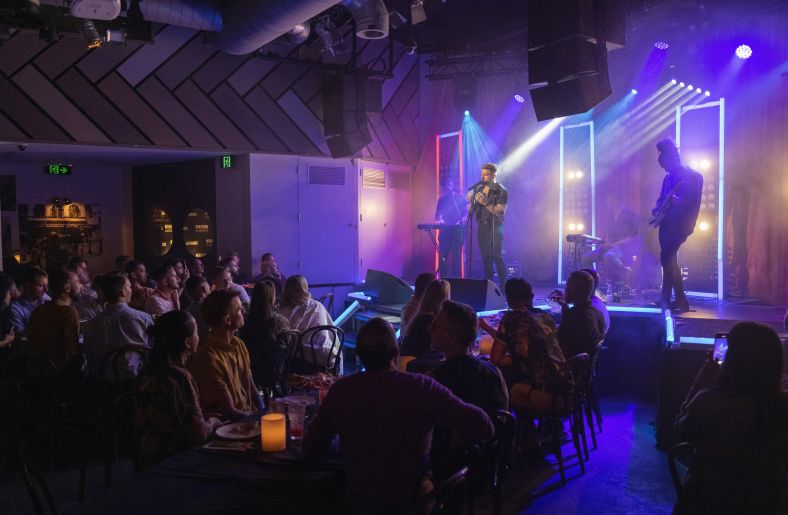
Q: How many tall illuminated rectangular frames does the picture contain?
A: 3